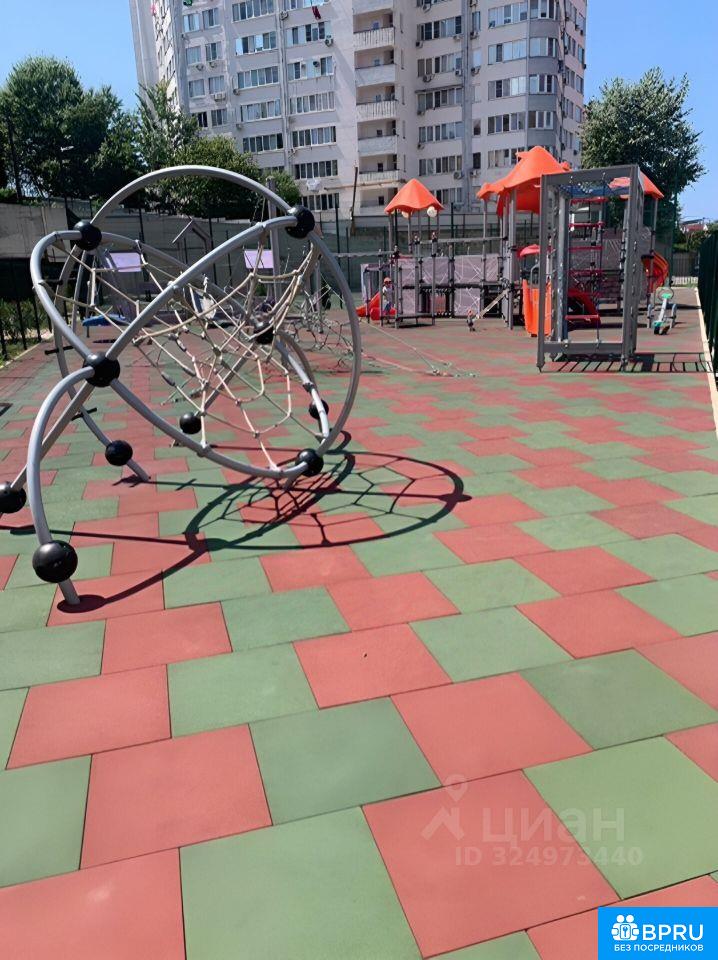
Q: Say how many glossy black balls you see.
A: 10